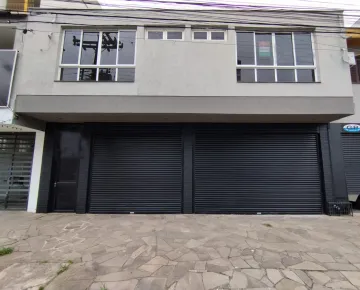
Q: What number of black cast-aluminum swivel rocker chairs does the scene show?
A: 0